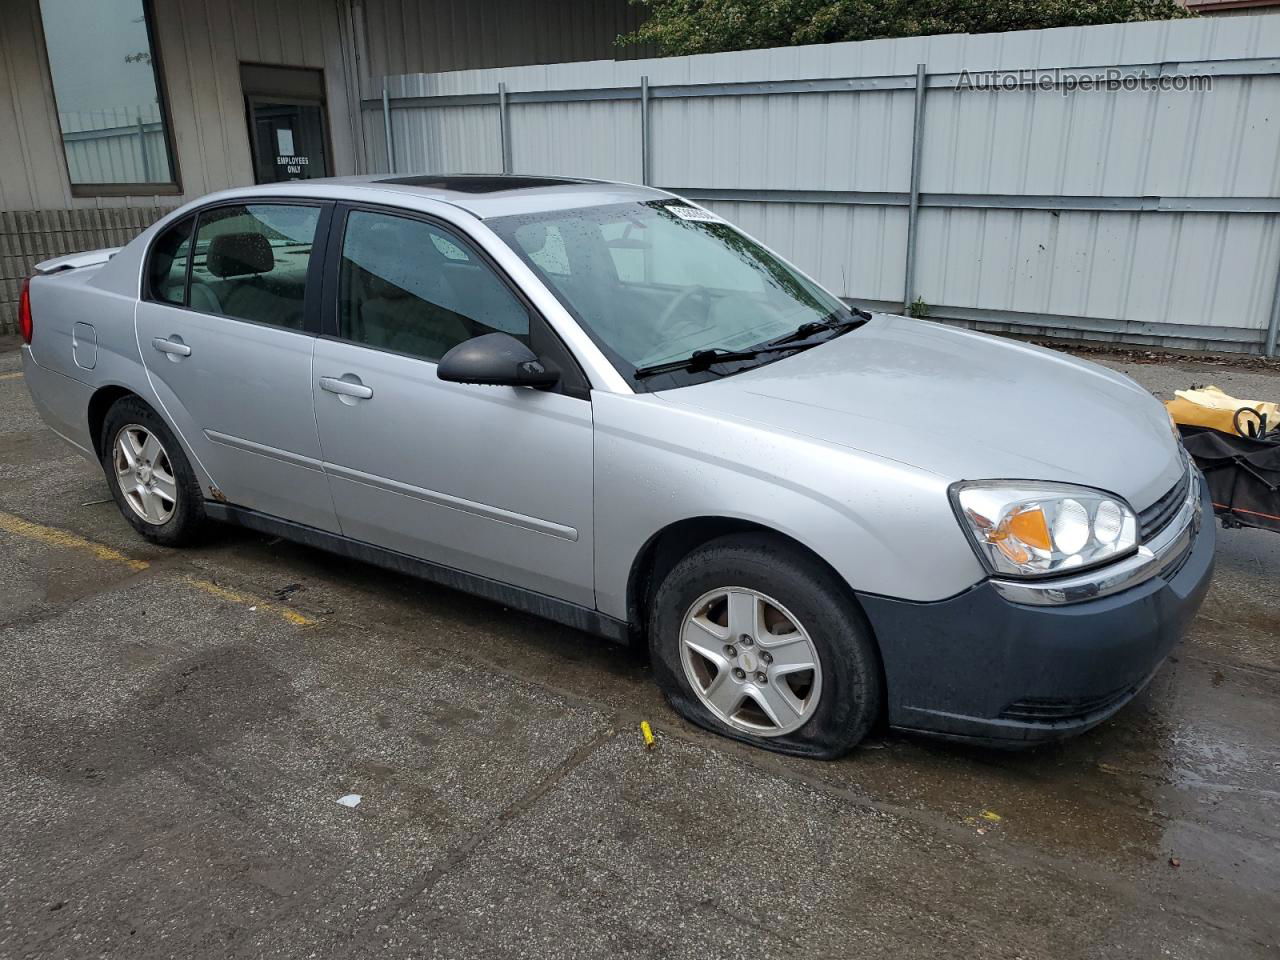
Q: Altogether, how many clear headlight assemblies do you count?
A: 1